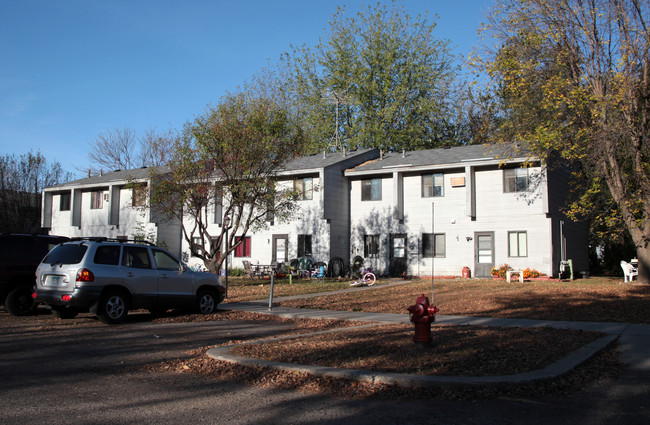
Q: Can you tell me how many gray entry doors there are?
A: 3